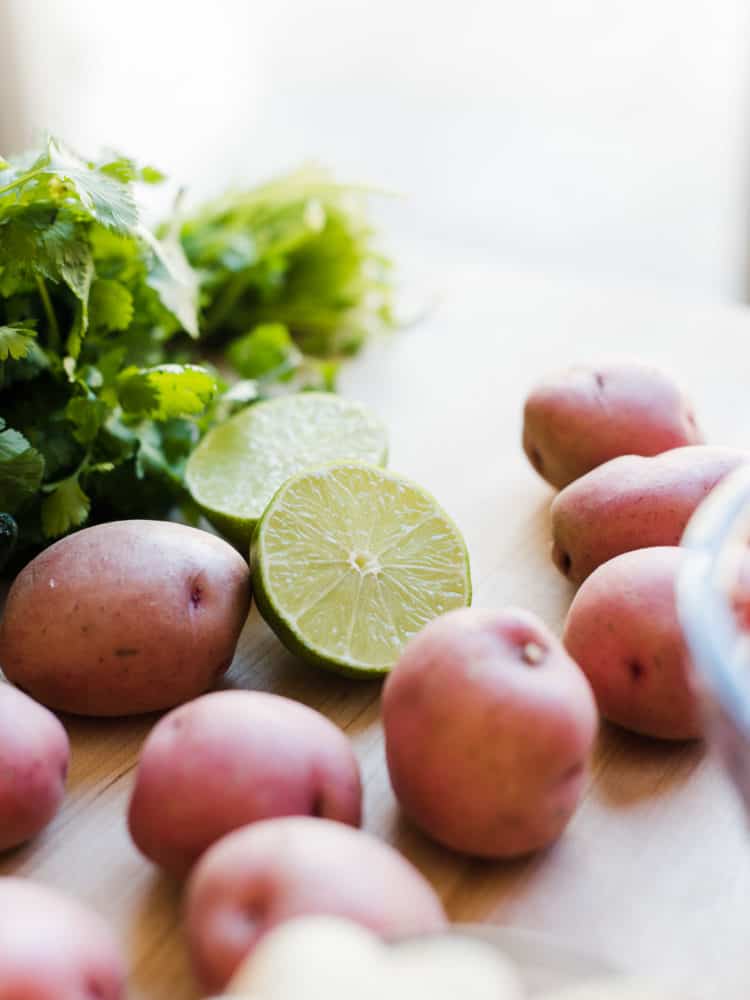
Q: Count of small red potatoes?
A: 9